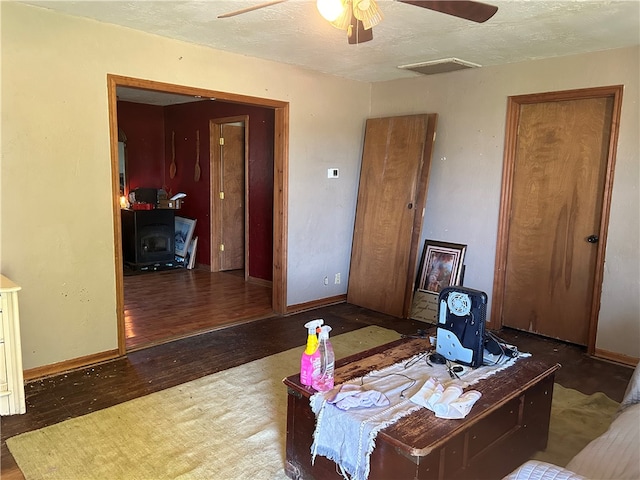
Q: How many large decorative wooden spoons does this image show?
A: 2